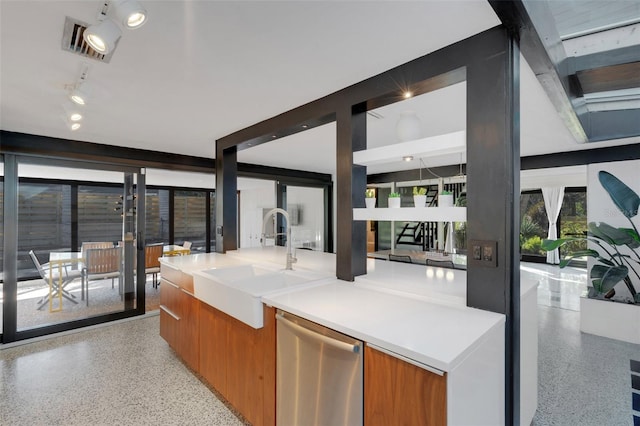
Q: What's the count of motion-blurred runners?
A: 0